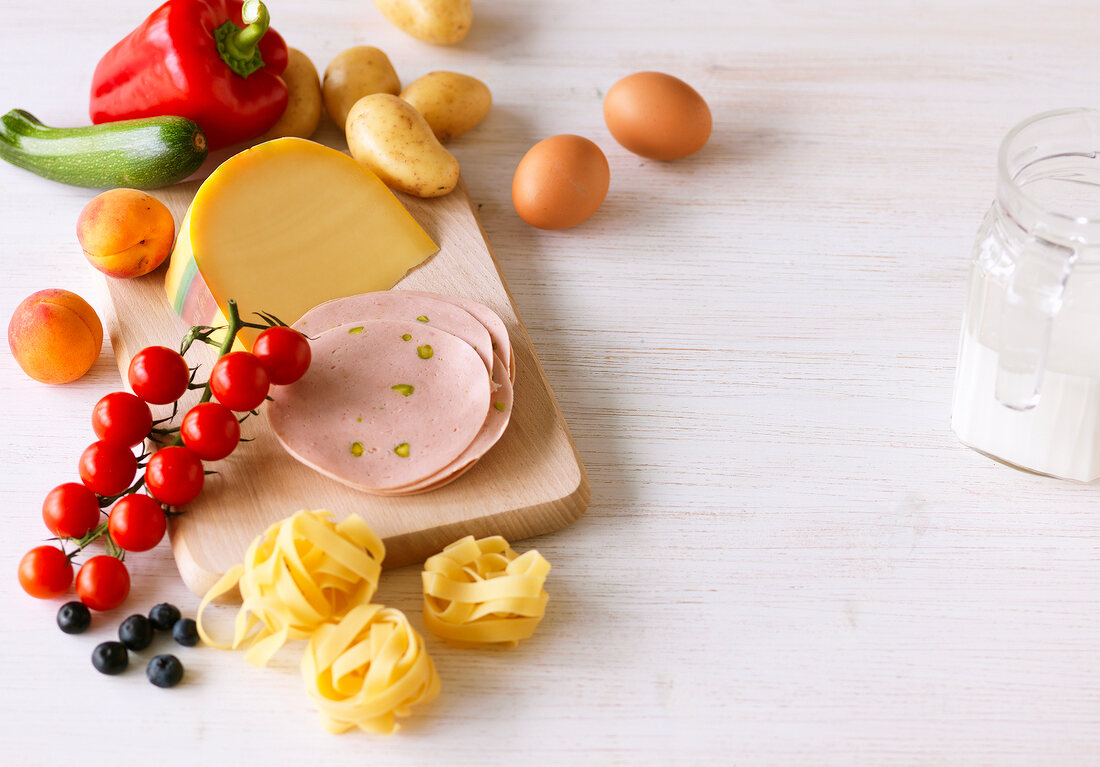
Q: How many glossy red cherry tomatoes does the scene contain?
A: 11